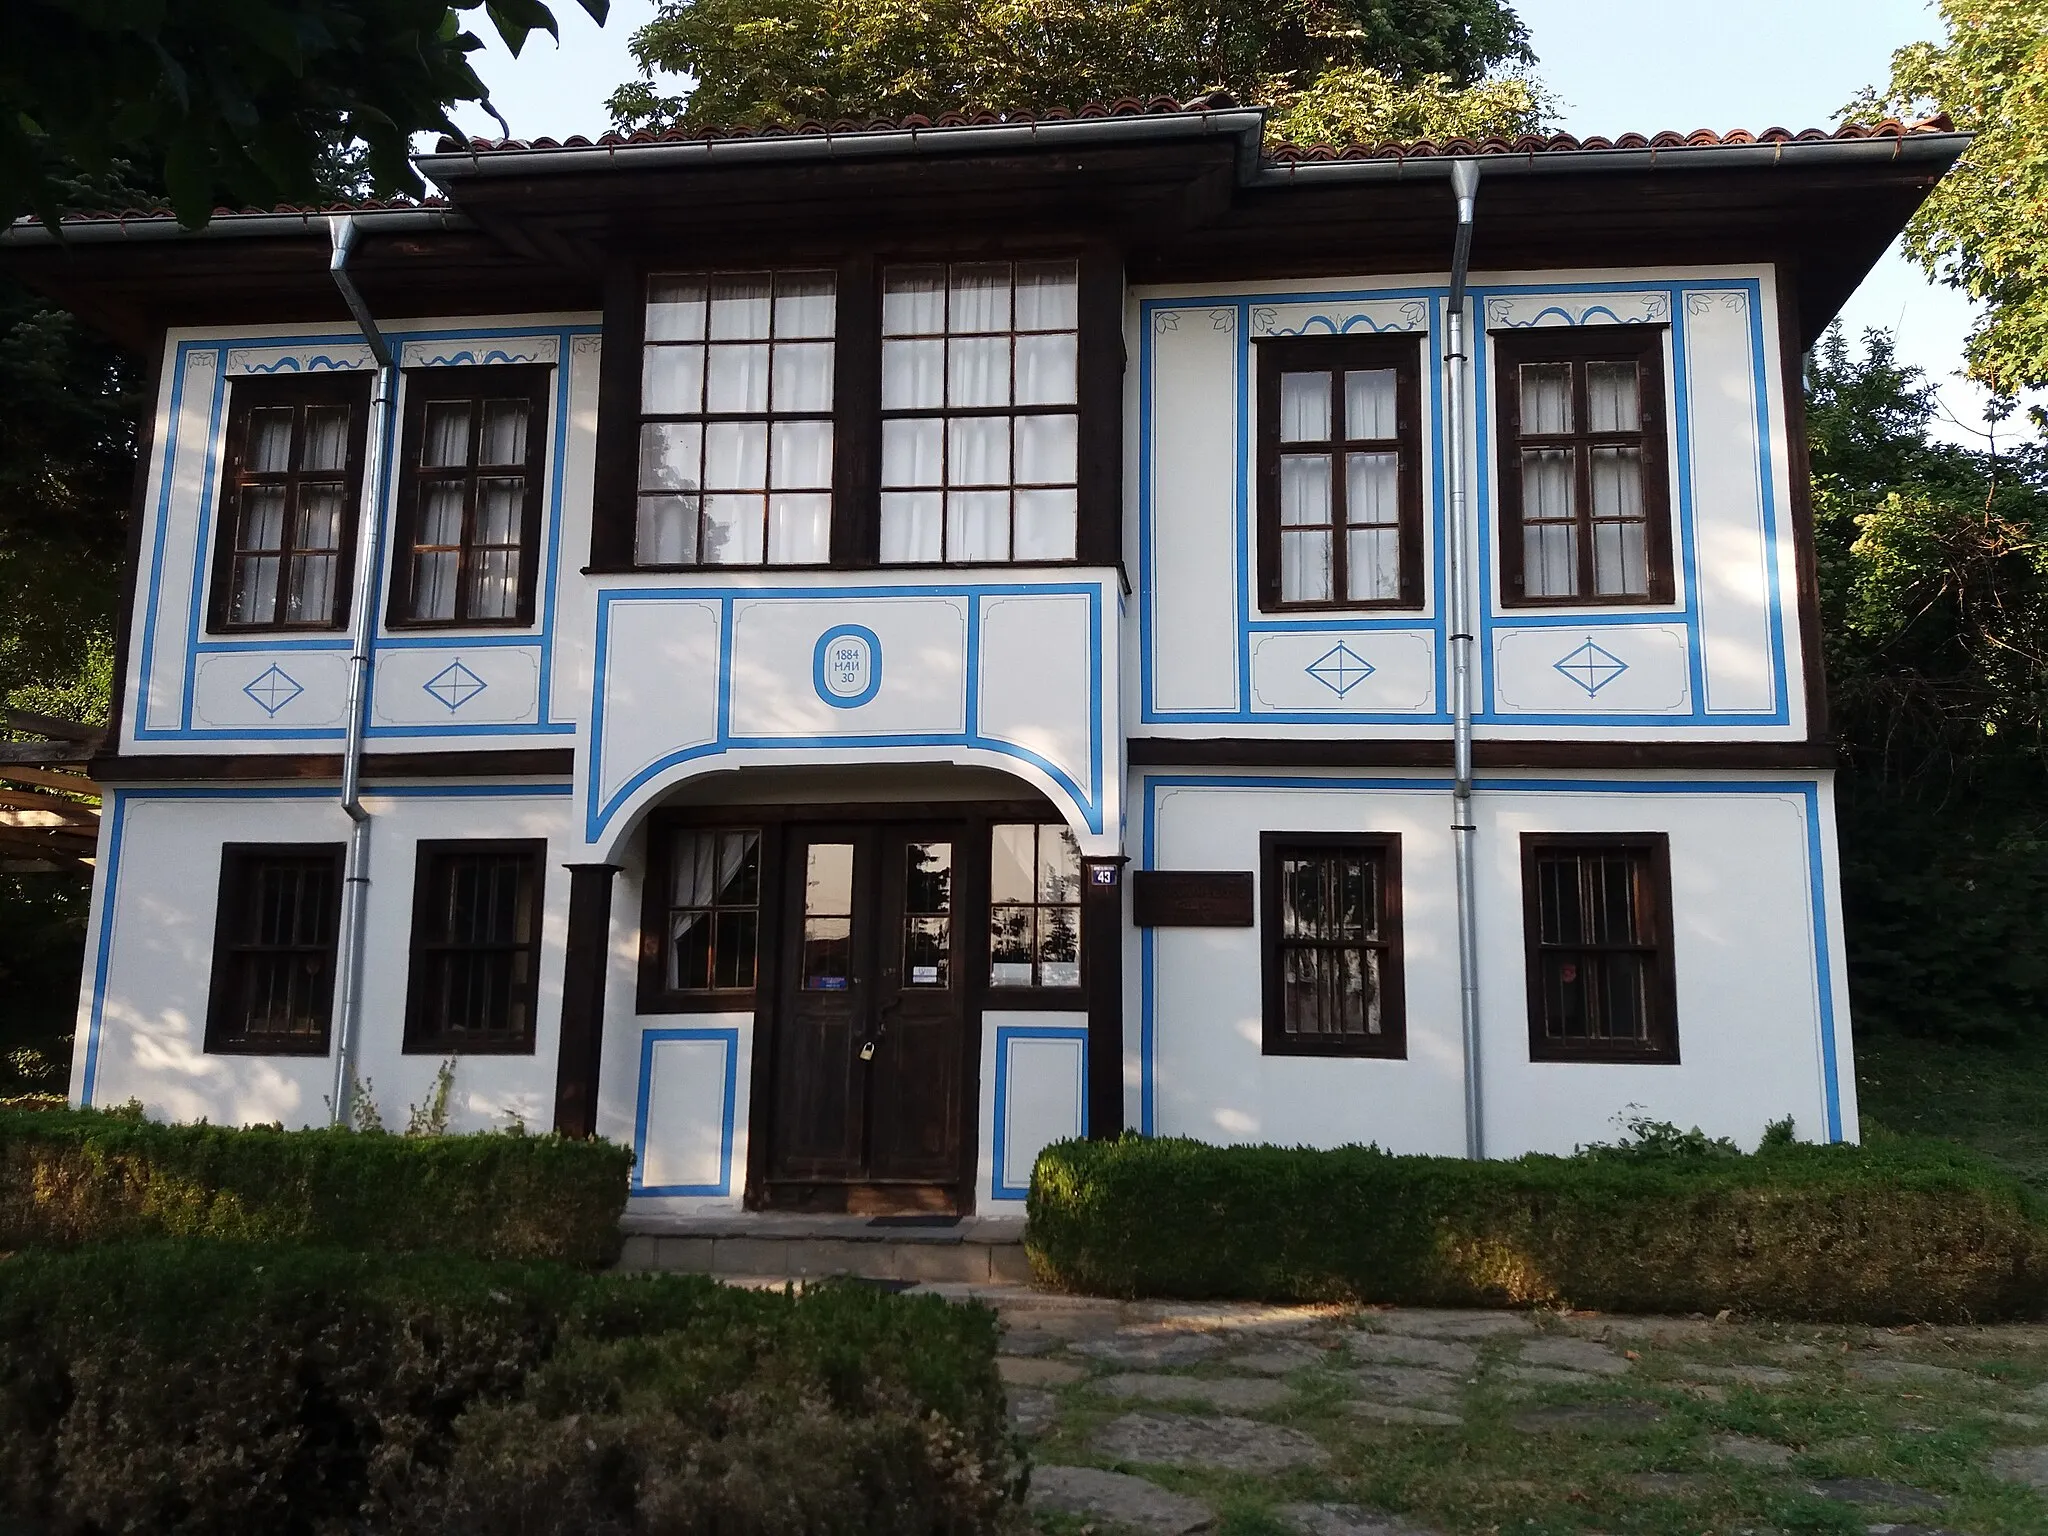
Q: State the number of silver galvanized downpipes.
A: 2